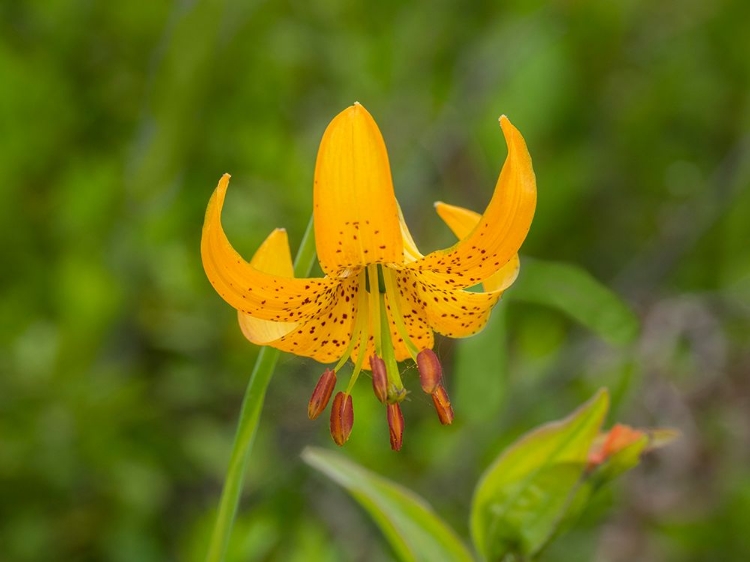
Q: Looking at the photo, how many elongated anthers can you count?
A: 6